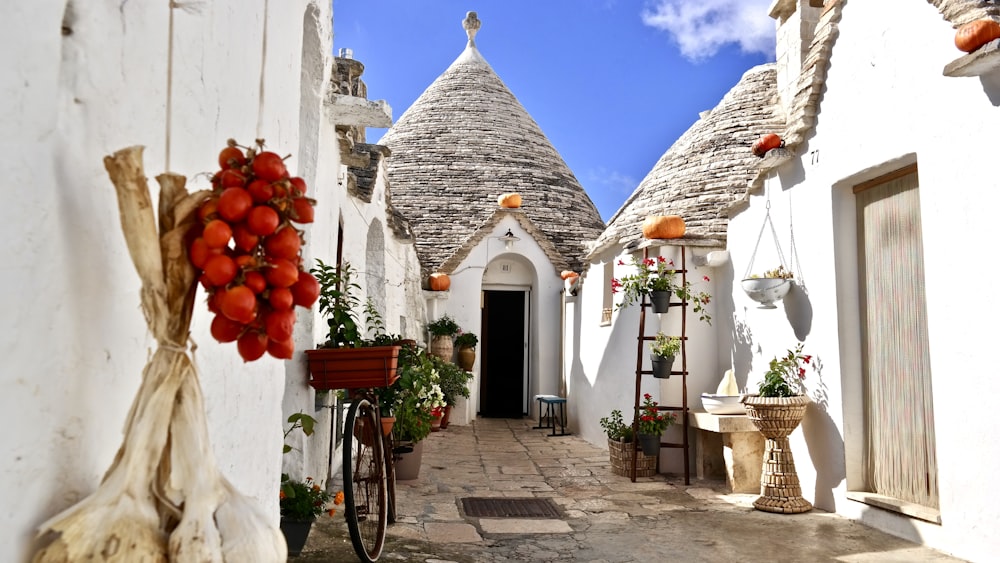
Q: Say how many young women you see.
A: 0